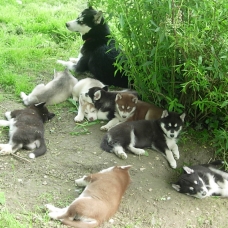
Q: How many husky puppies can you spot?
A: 8